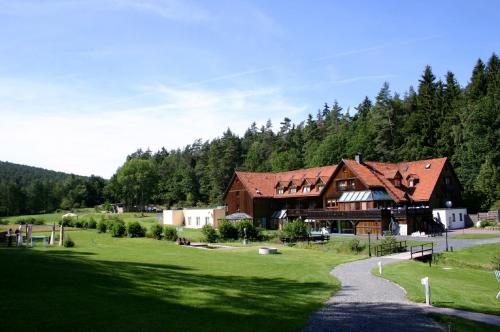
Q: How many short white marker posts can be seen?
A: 2